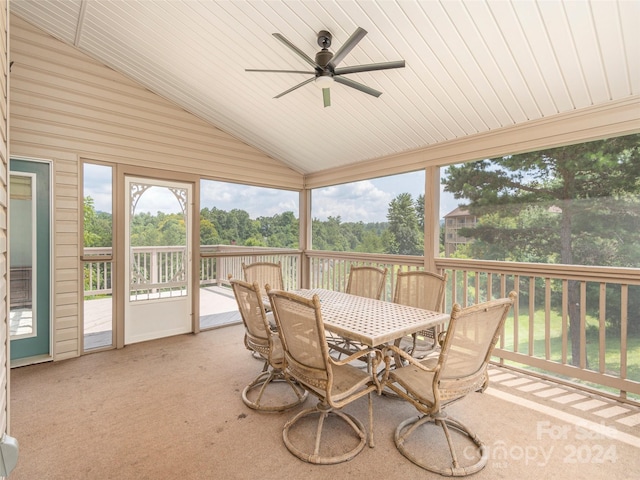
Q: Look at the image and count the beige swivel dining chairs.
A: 6